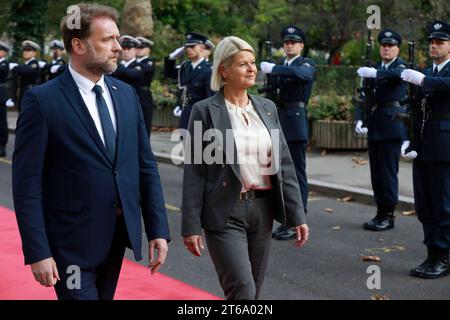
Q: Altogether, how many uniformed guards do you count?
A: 10